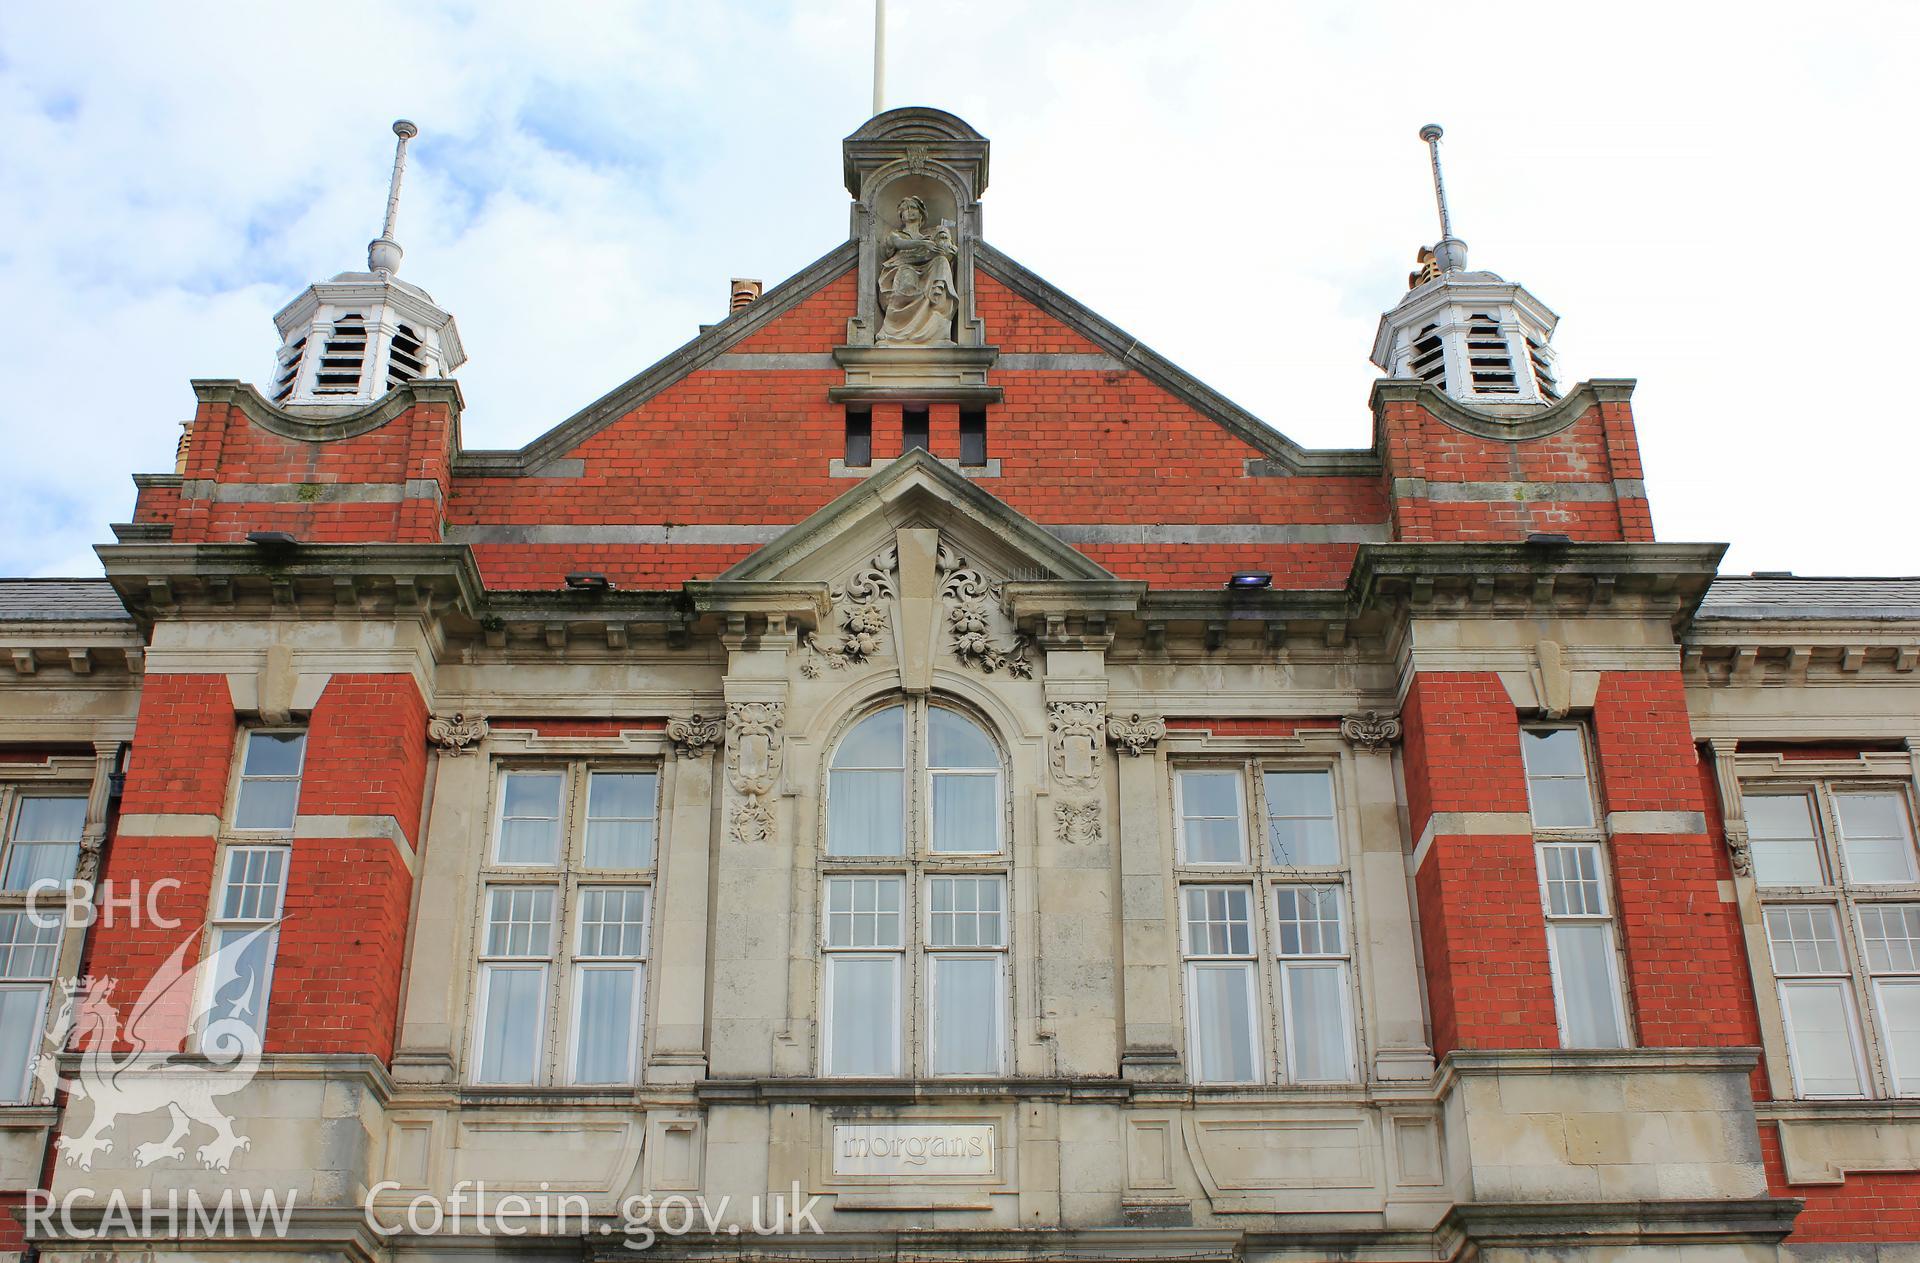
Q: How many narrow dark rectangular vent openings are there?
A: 3